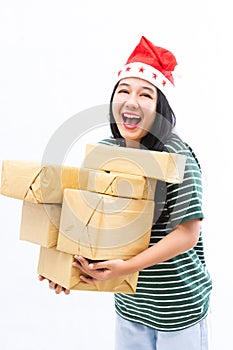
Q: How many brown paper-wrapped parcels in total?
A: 6